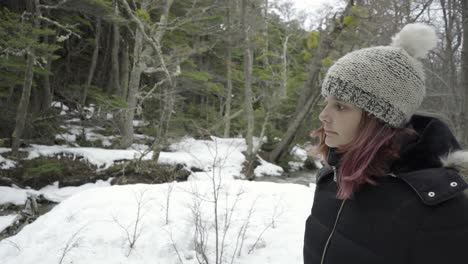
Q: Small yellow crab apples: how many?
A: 0